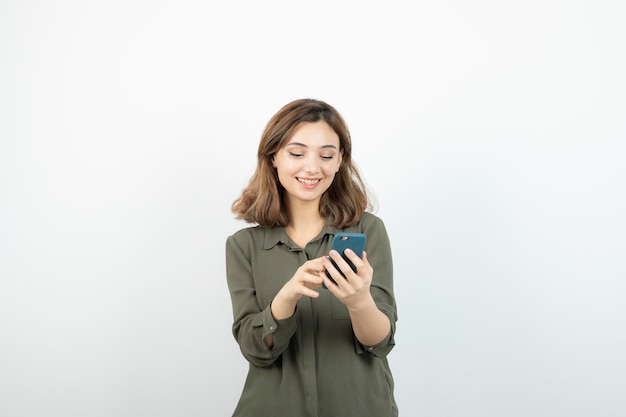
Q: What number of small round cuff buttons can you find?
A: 2